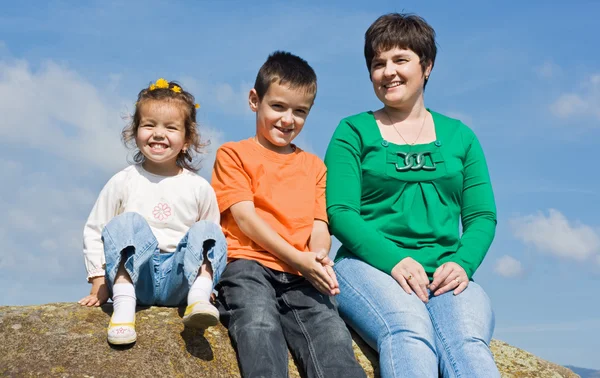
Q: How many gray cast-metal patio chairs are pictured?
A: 0